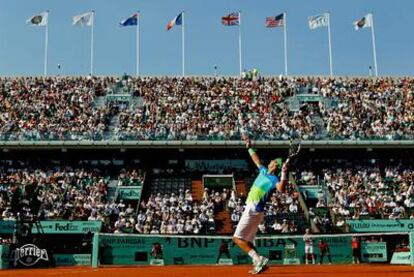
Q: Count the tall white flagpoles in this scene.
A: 8